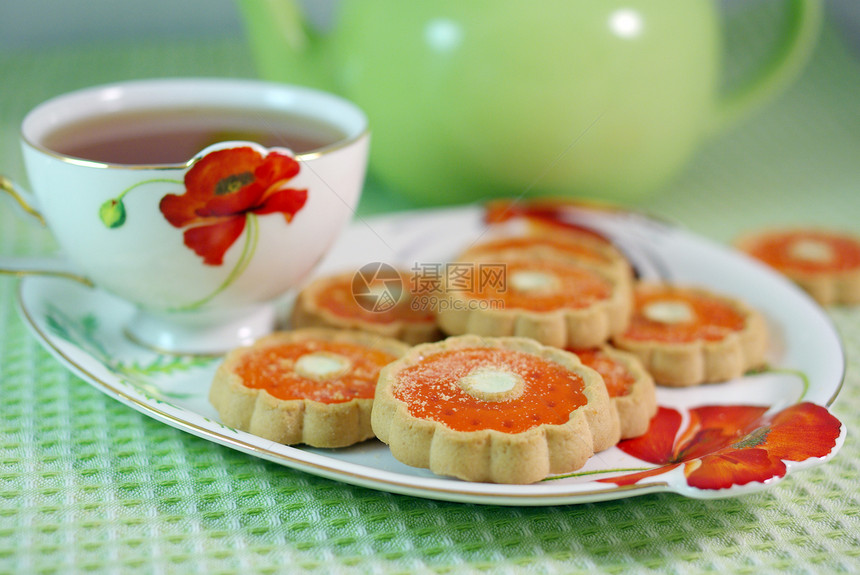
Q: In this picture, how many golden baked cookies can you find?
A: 8